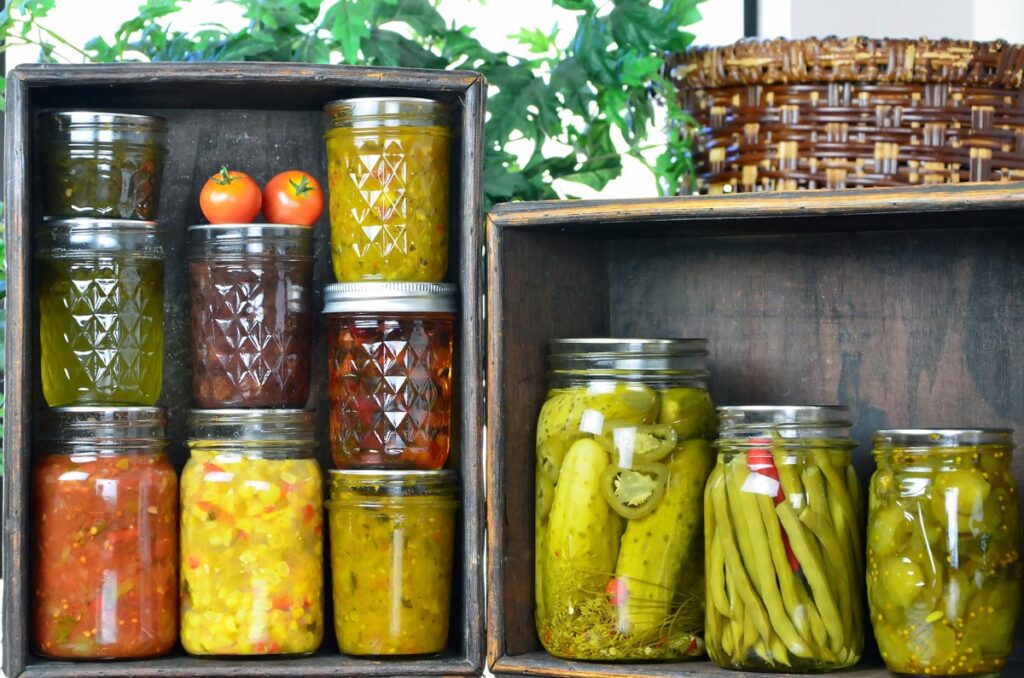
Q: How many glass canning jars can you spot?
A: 11